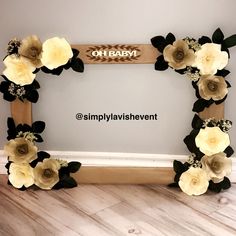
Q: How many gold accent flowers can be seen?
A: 6